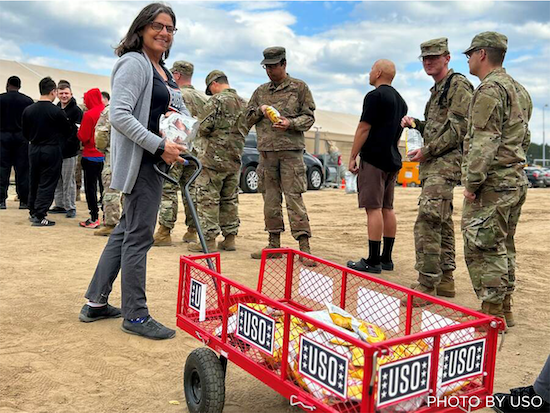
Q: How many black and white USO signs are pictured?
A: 5